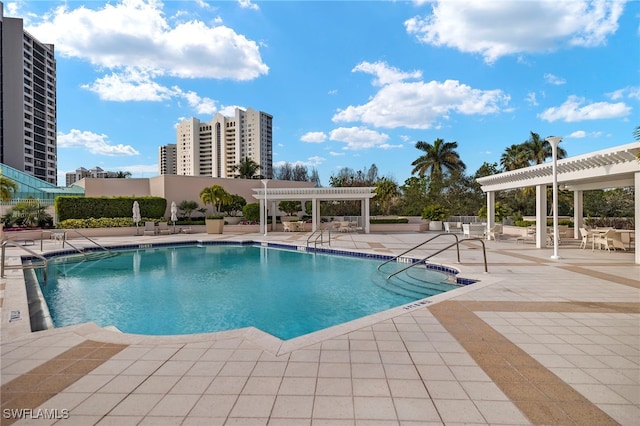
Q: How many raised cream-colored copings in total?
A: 1